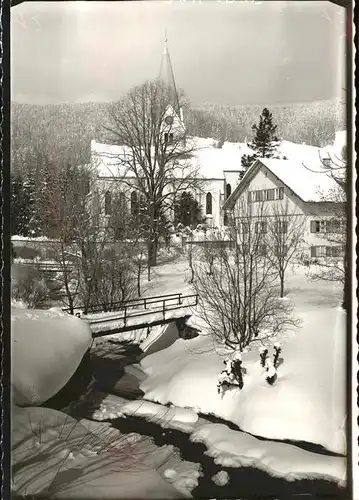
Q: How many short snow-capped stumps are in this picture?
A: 2